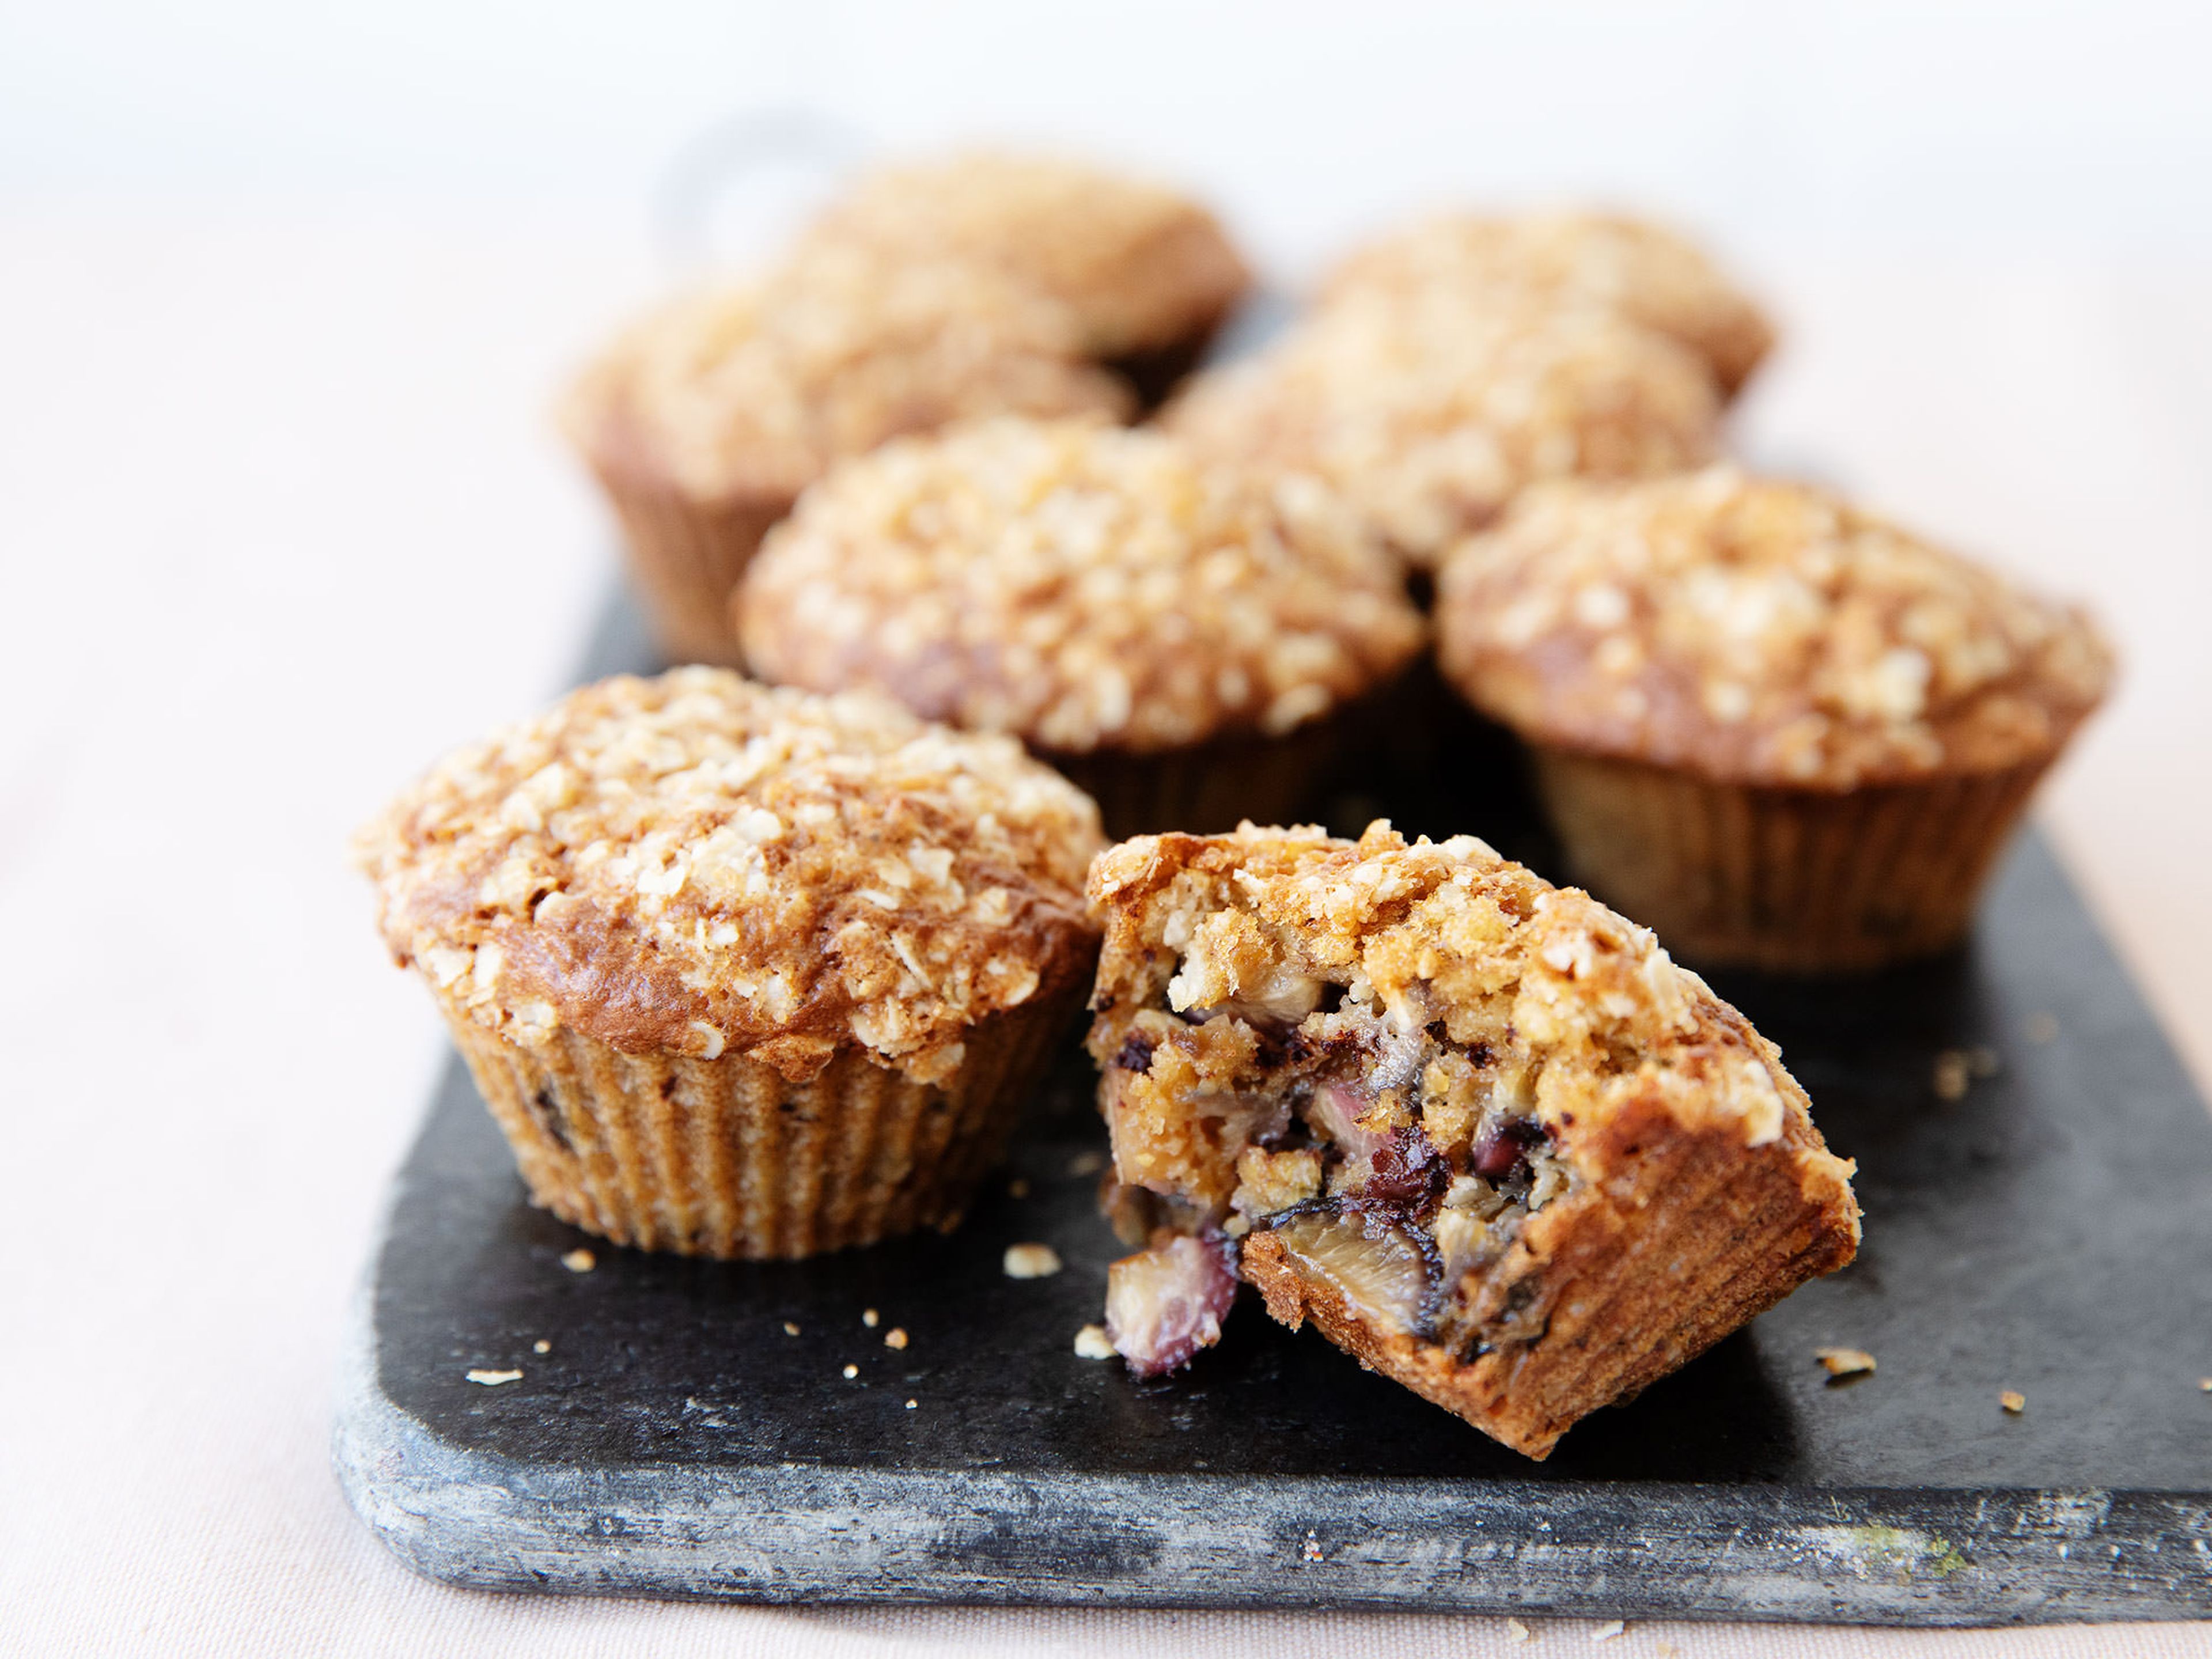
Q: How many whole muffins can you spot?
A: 7